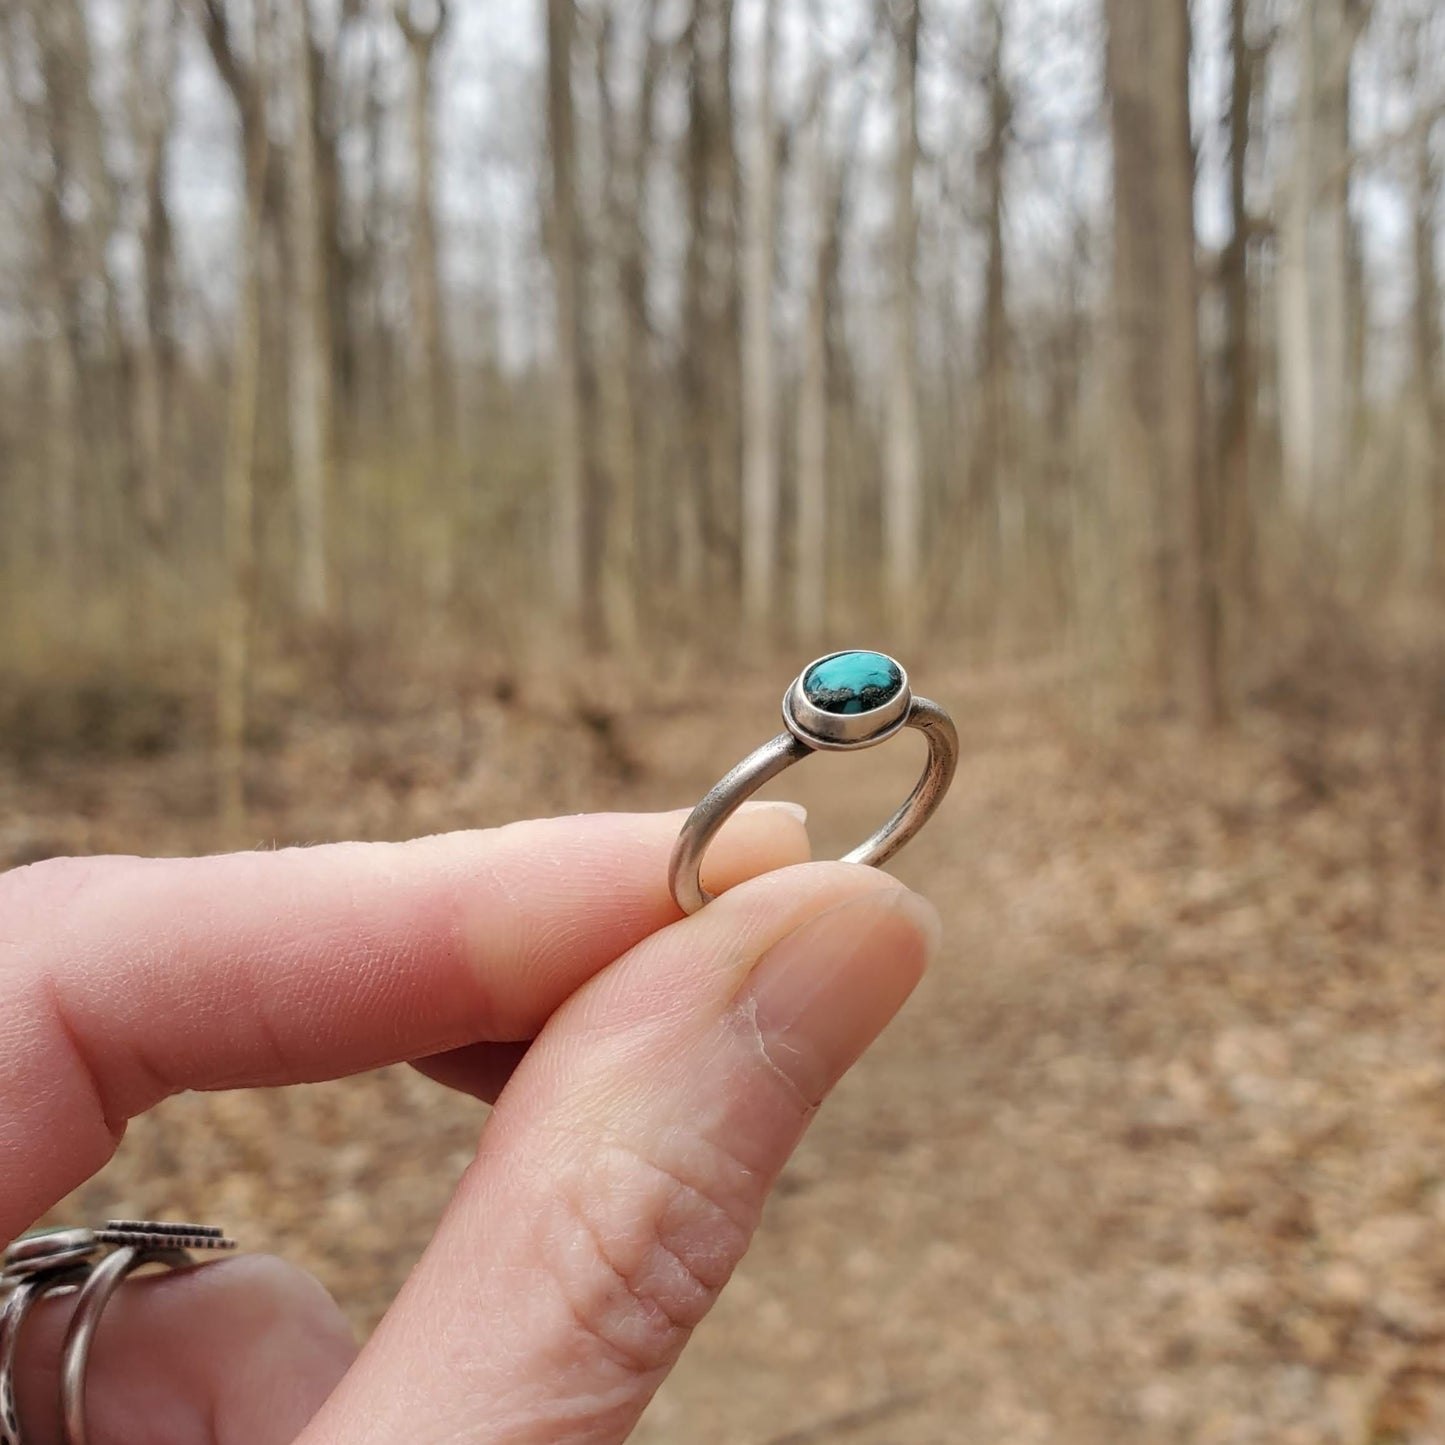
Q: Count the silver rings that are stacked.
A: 2